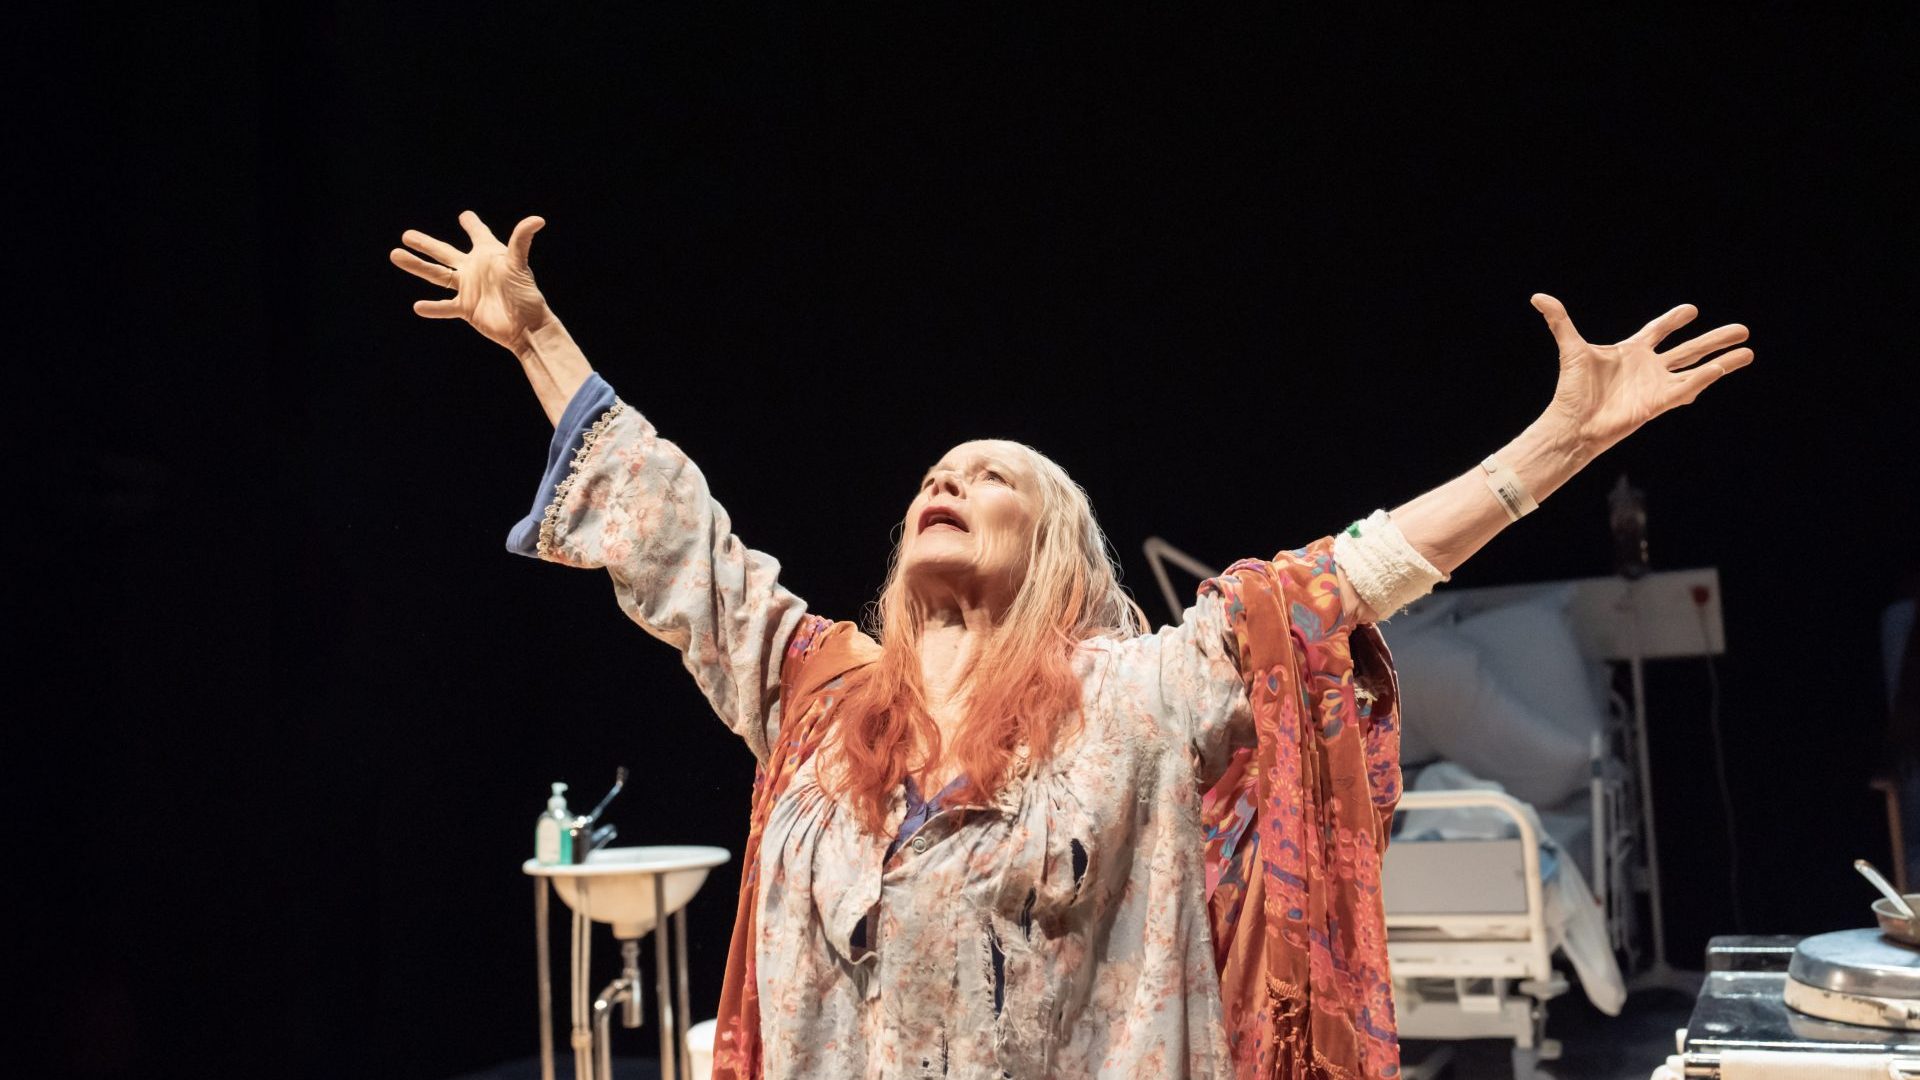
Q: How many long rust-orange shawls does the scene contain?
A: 1